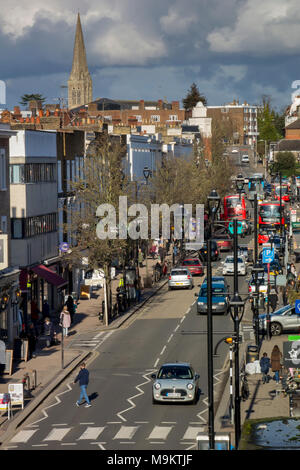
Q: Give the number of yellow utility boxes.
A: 0